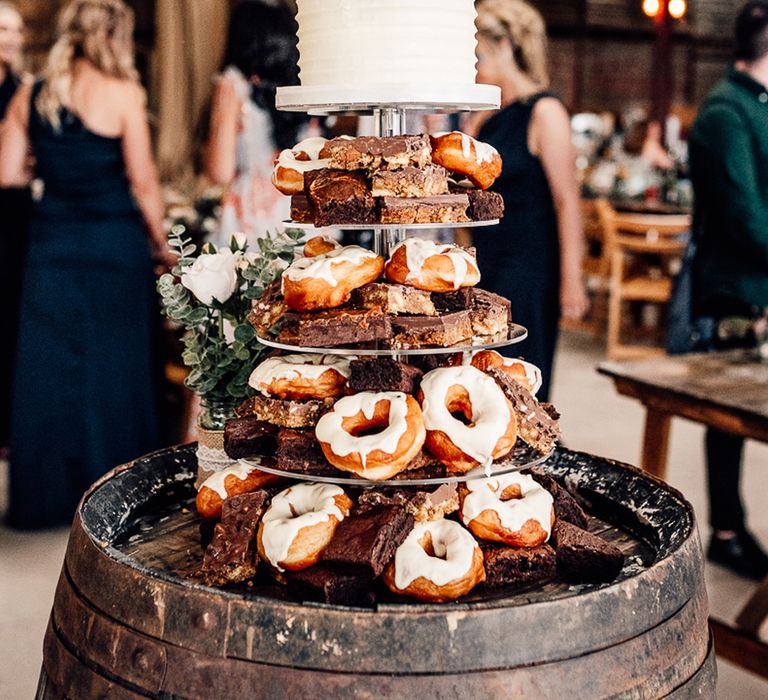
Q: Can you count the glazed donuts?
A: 13